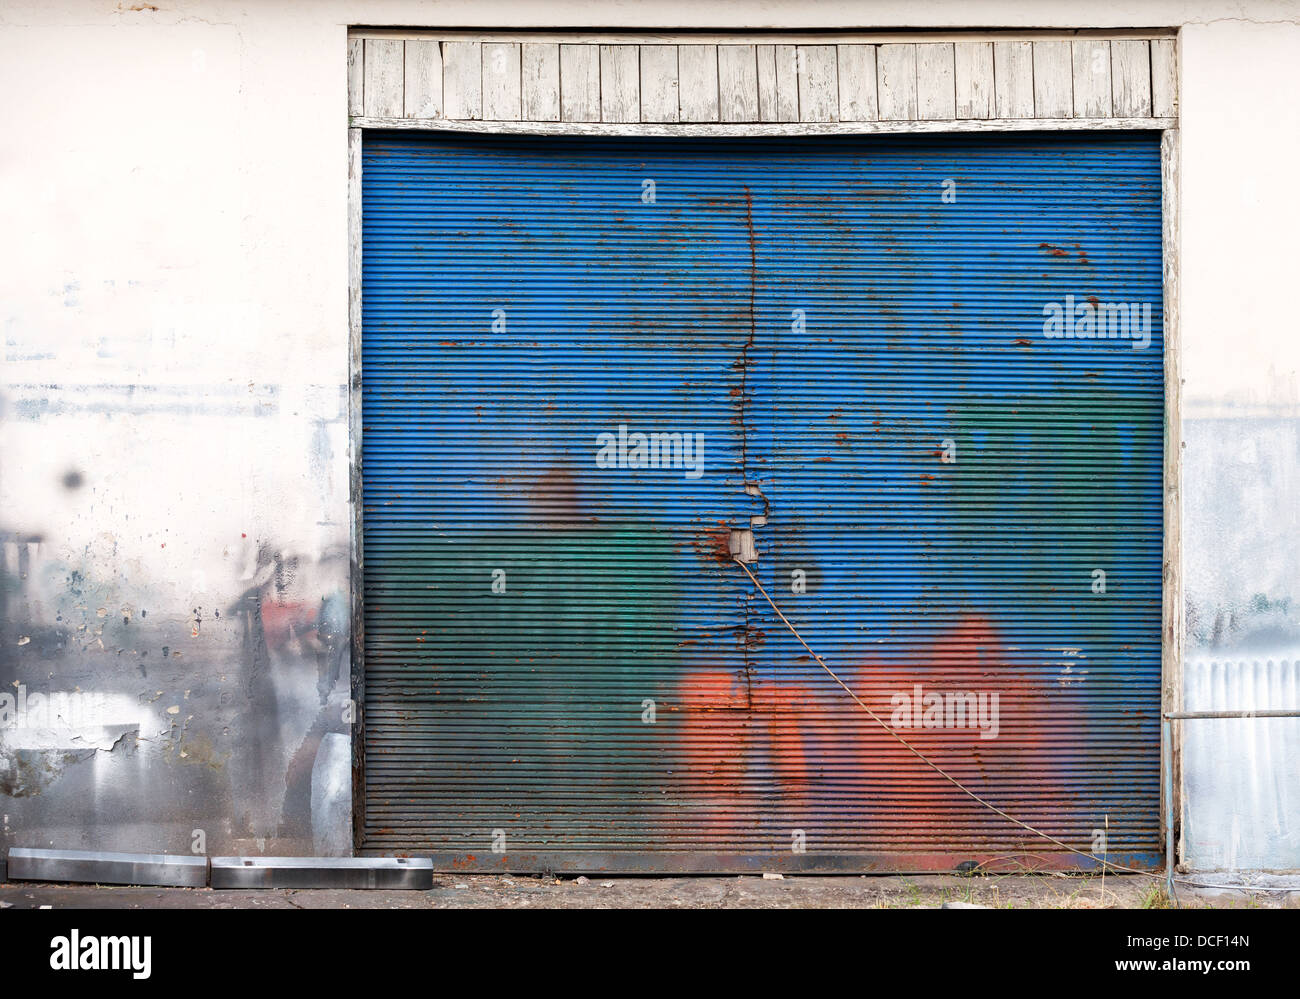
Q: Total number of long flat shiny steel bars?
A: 2